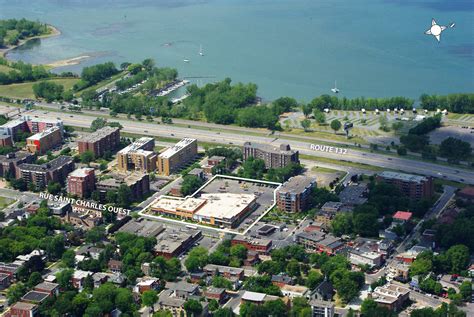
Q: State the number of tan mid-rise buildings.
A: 2